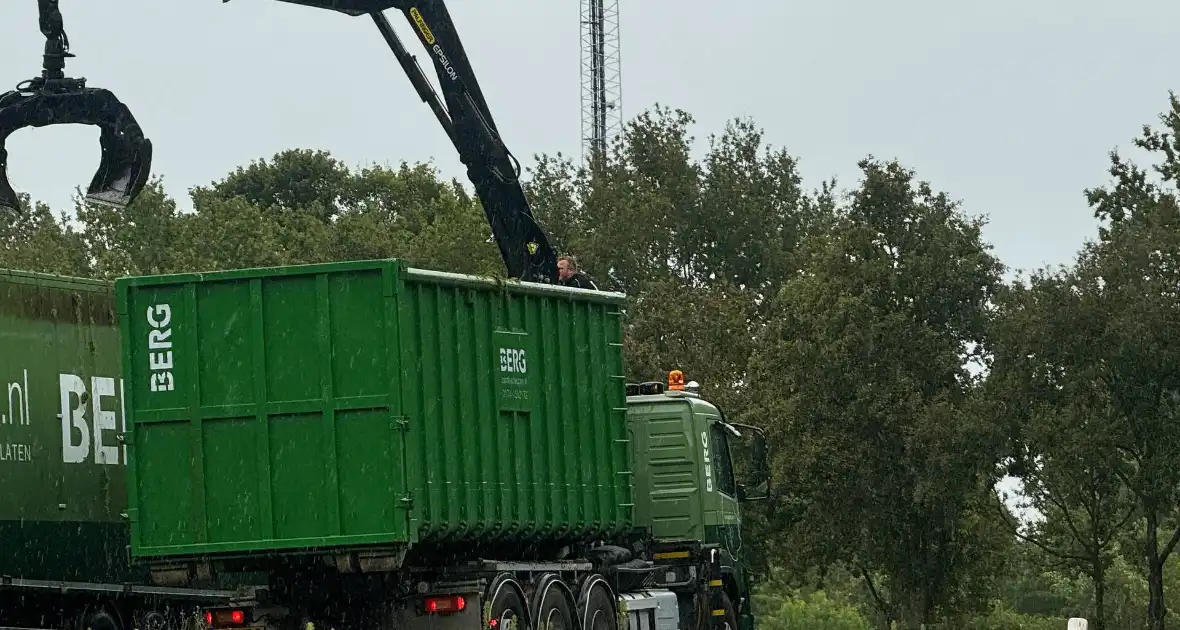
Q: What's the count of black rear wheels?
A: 3